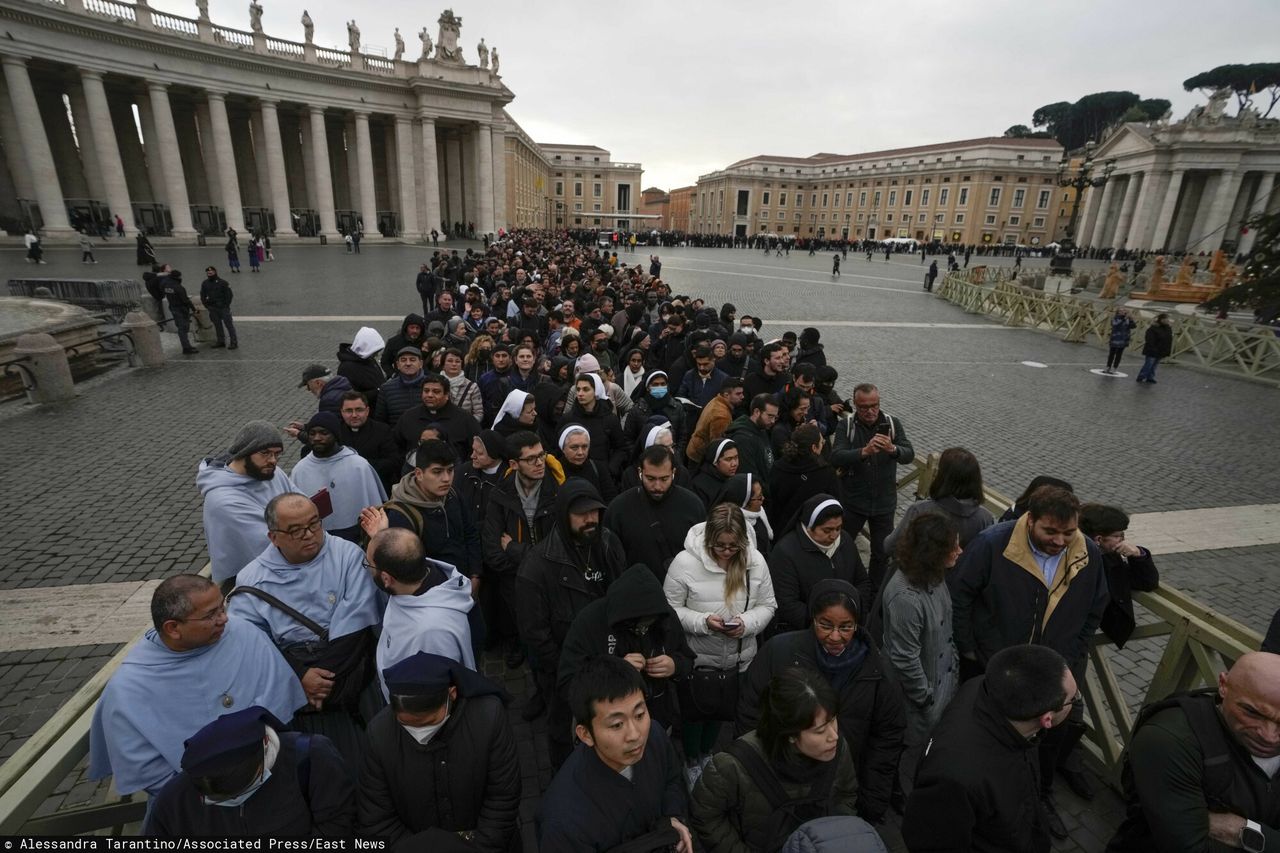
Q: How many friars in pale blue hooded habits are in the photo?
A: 5